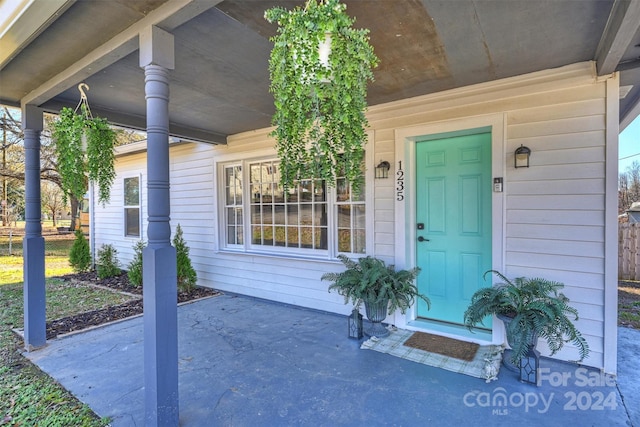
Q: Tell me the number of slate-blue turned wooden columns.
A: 2